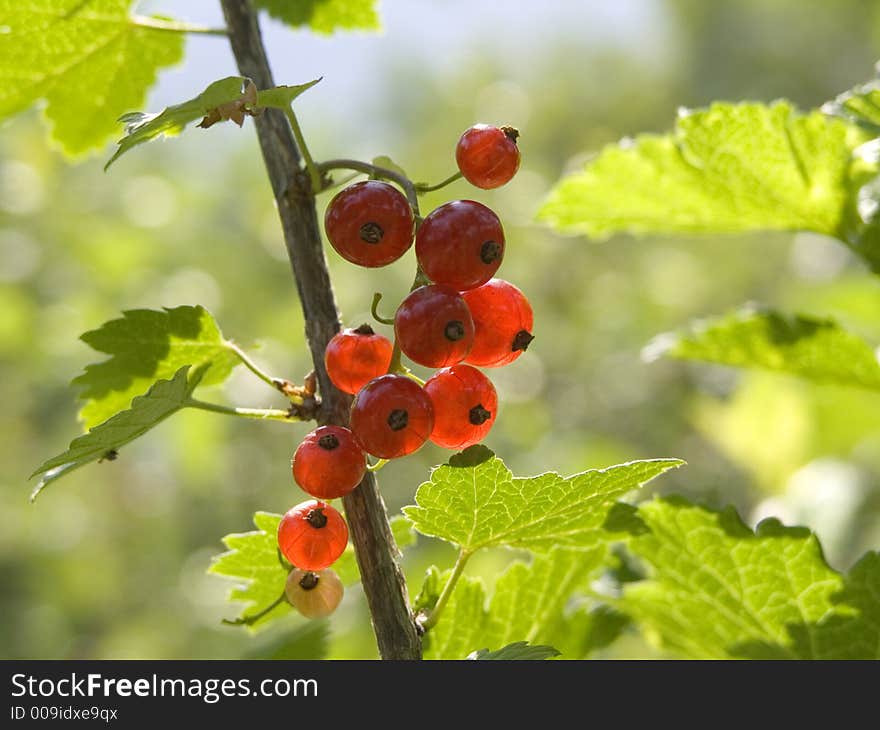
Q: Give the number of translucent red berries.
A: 10